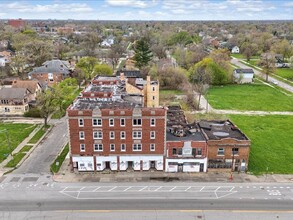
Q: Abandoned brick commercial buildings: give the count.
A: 3